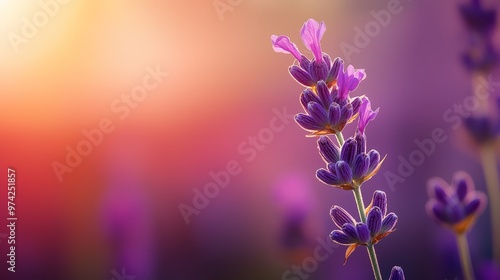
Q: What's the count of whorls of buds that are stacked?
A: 4